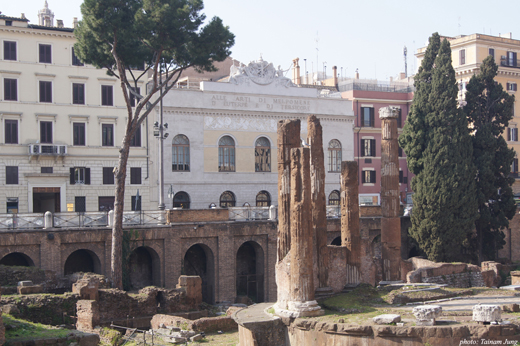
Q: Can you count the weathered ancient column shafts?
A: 5